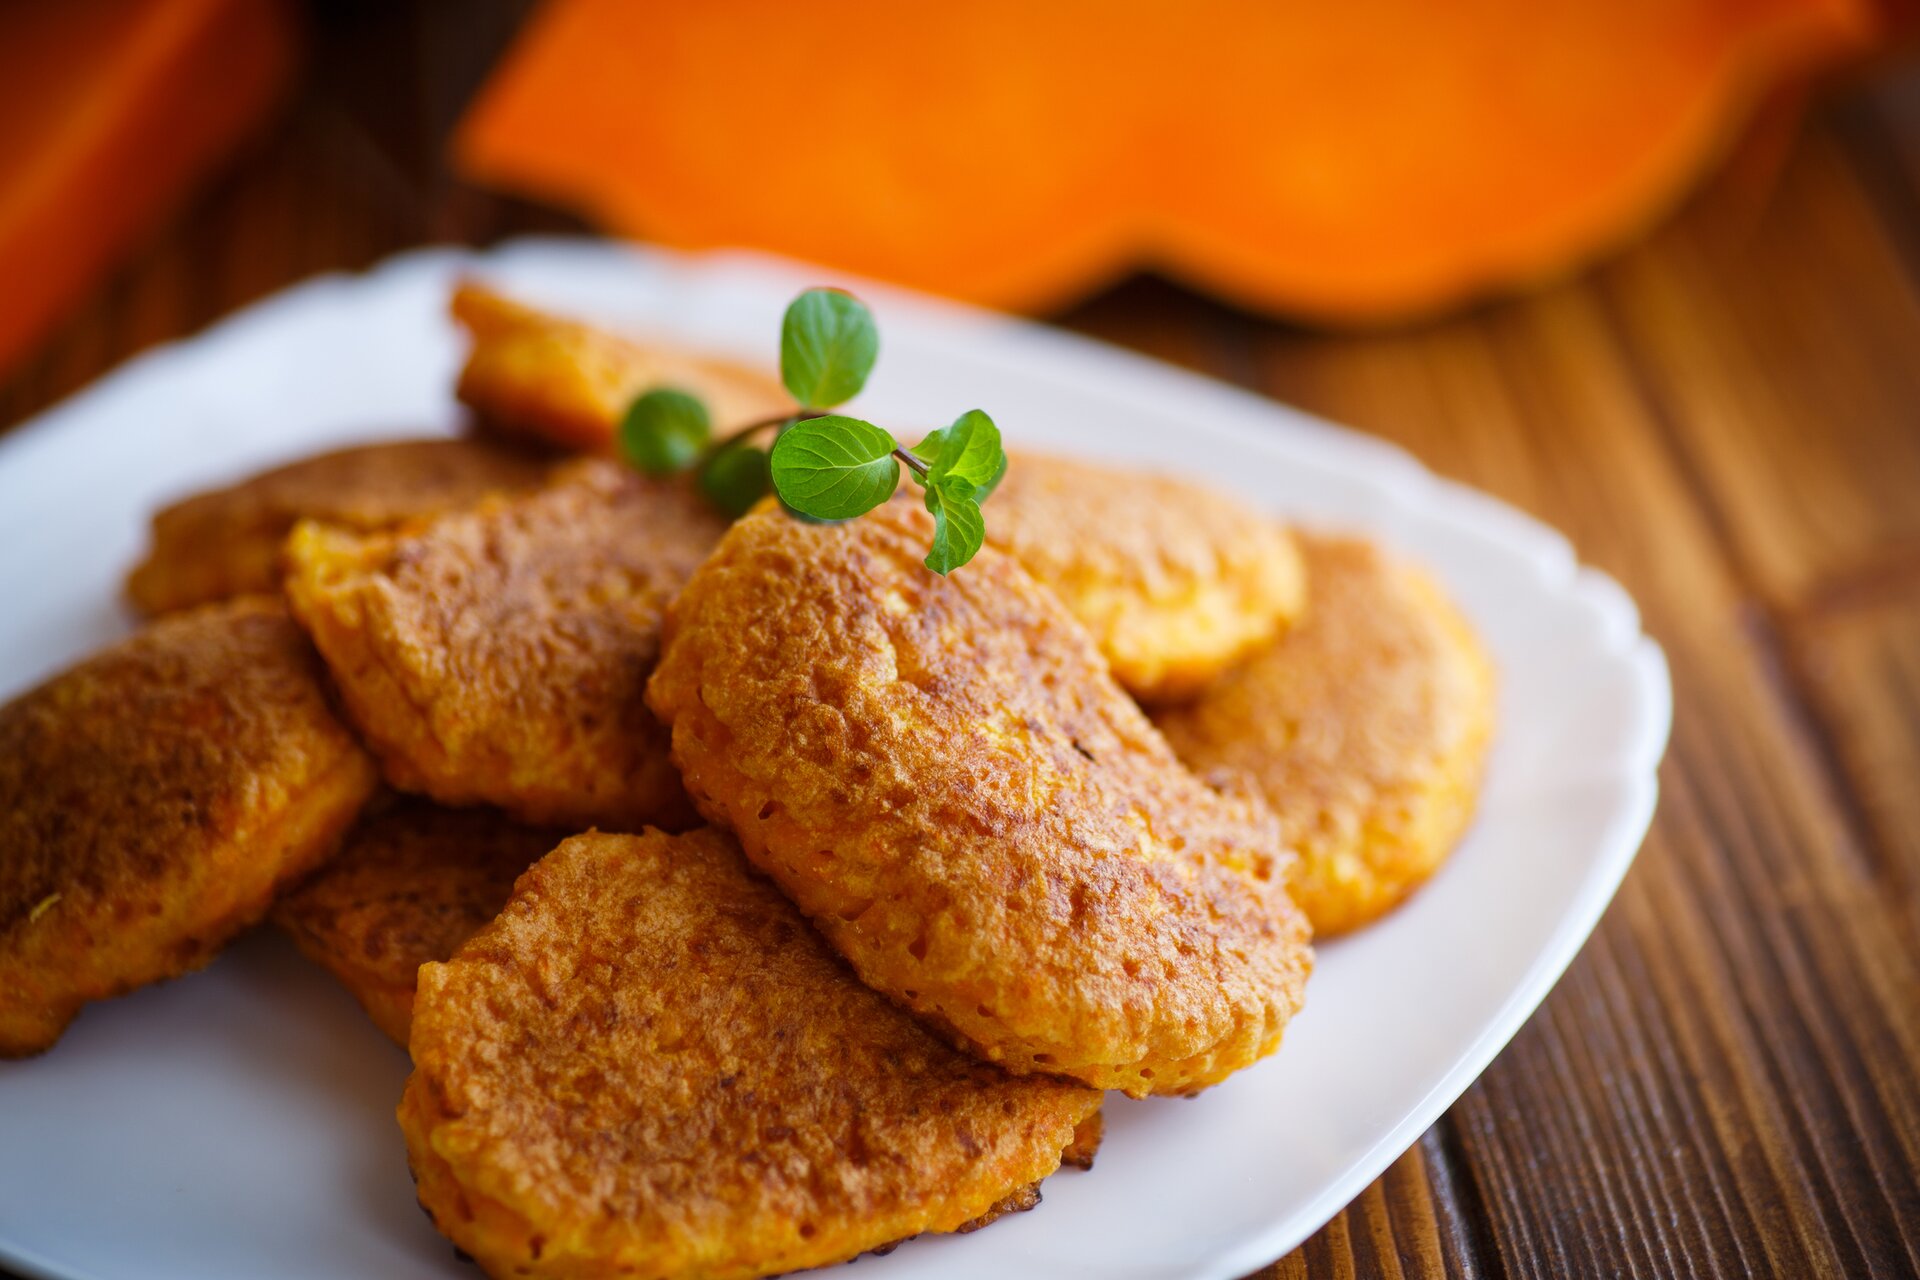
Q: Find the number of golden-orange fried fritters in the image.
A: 9